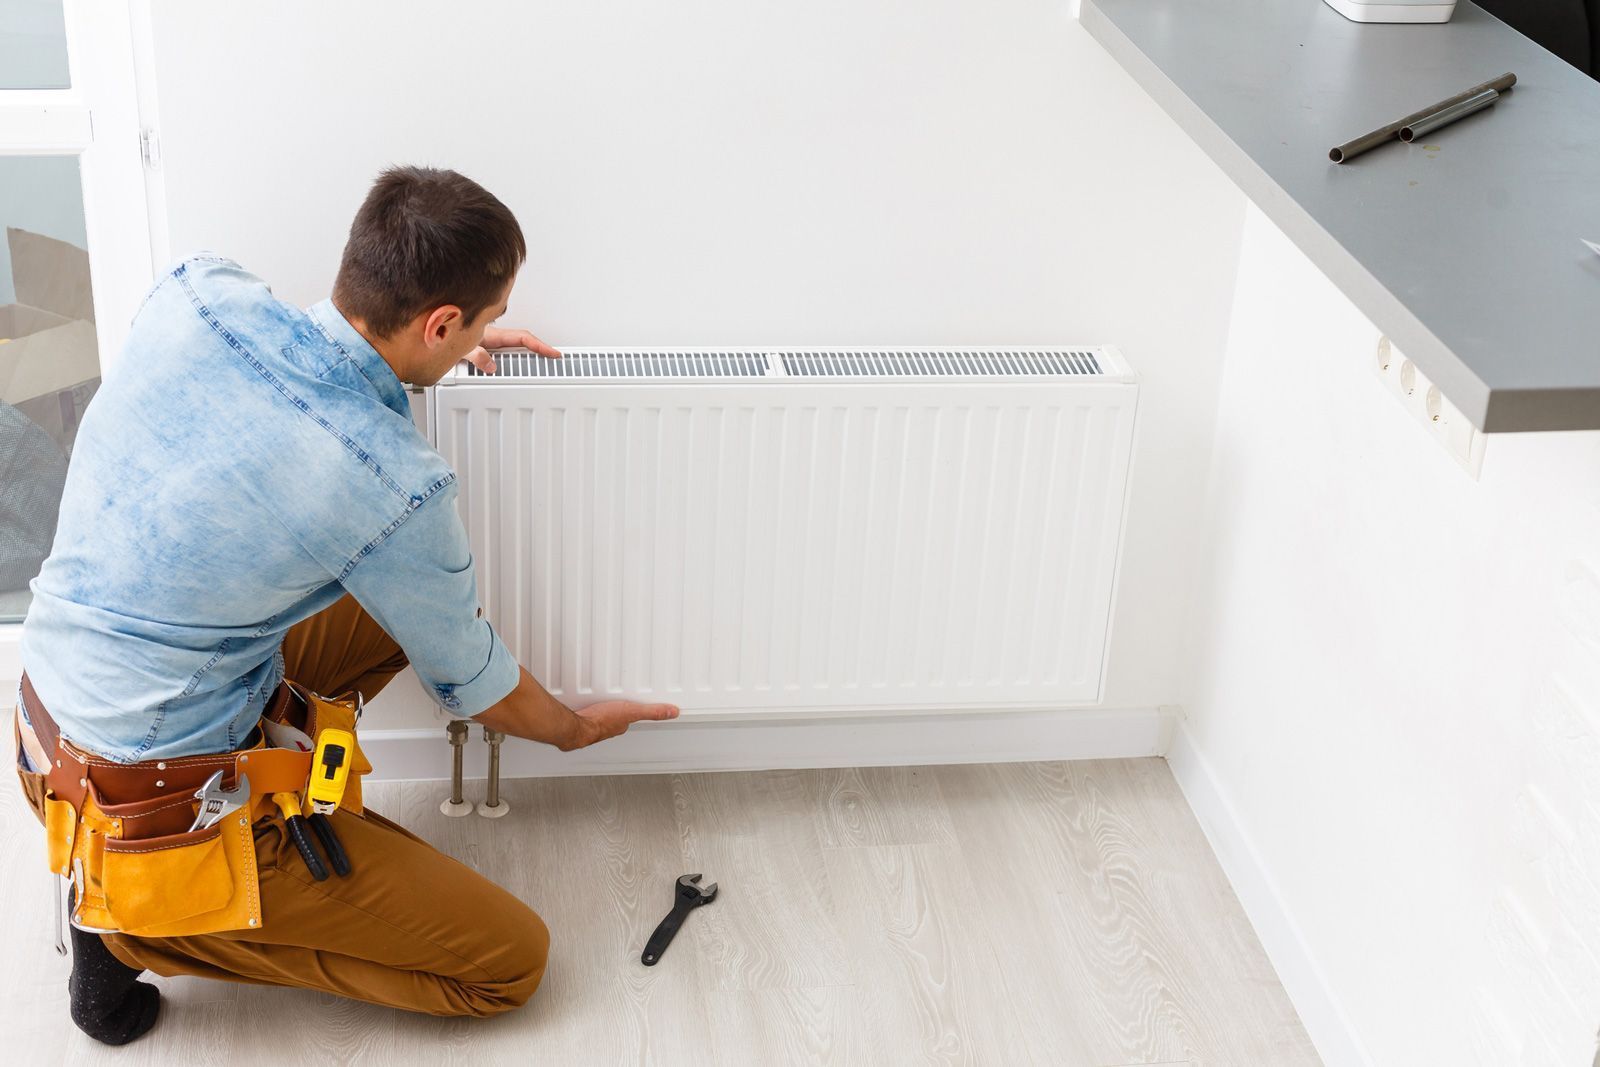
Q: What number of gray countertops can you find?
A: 1